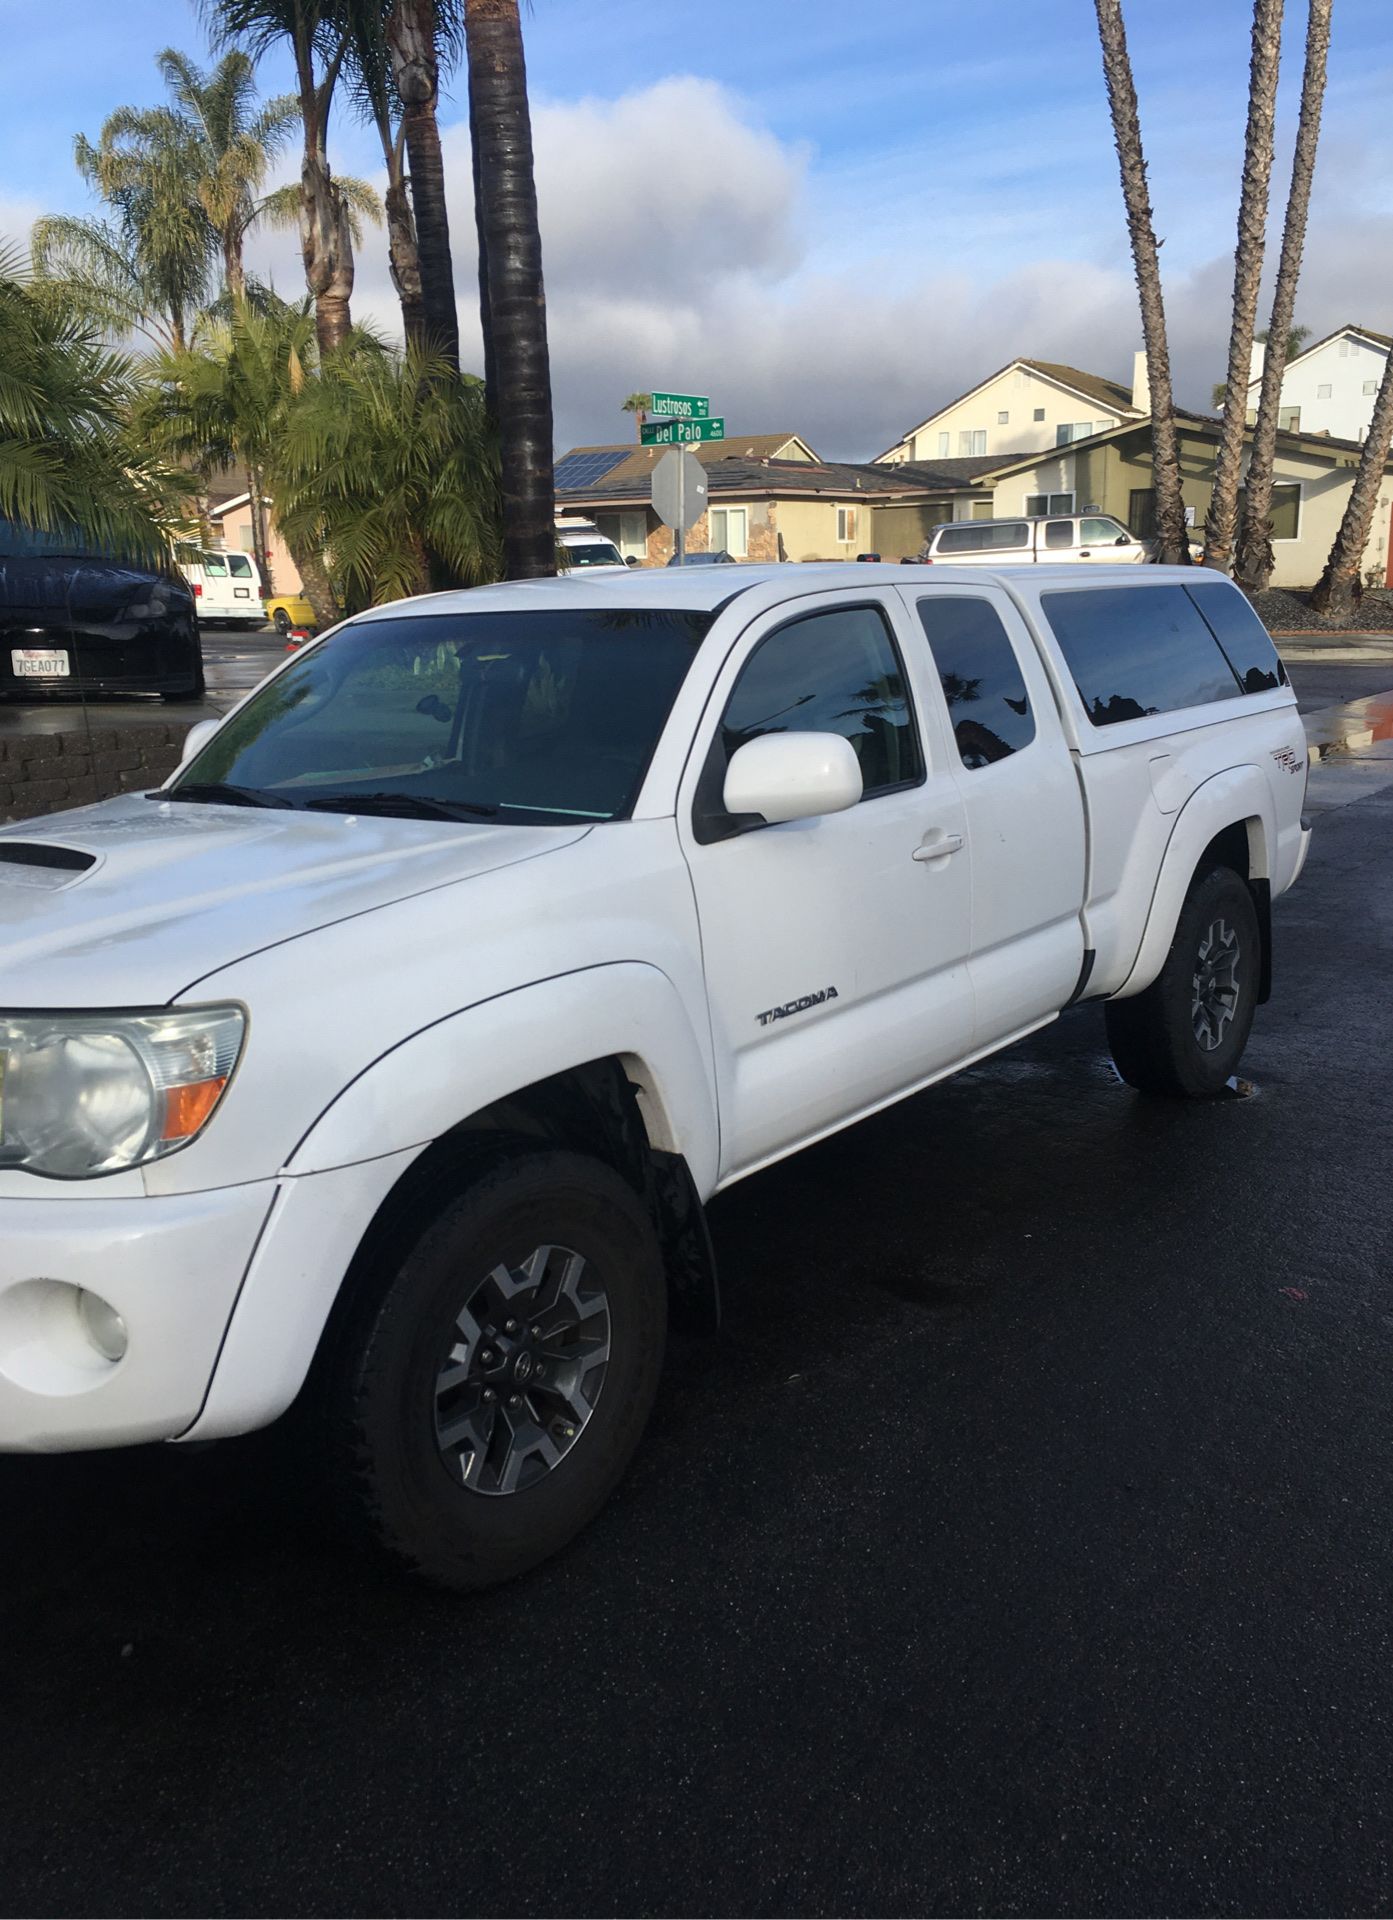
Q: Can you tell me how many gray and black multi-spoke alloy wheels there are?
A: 2